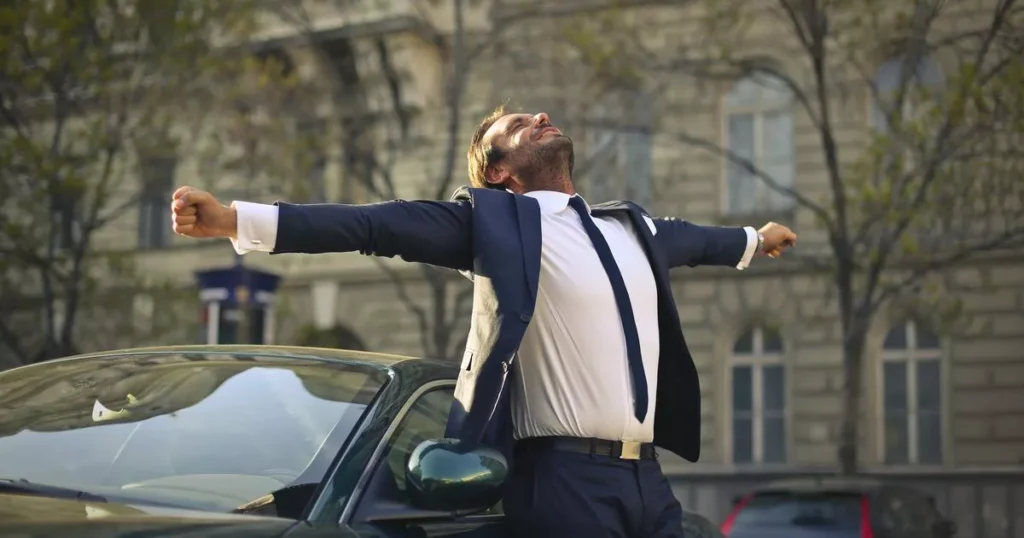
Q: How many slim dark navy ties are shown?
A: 1